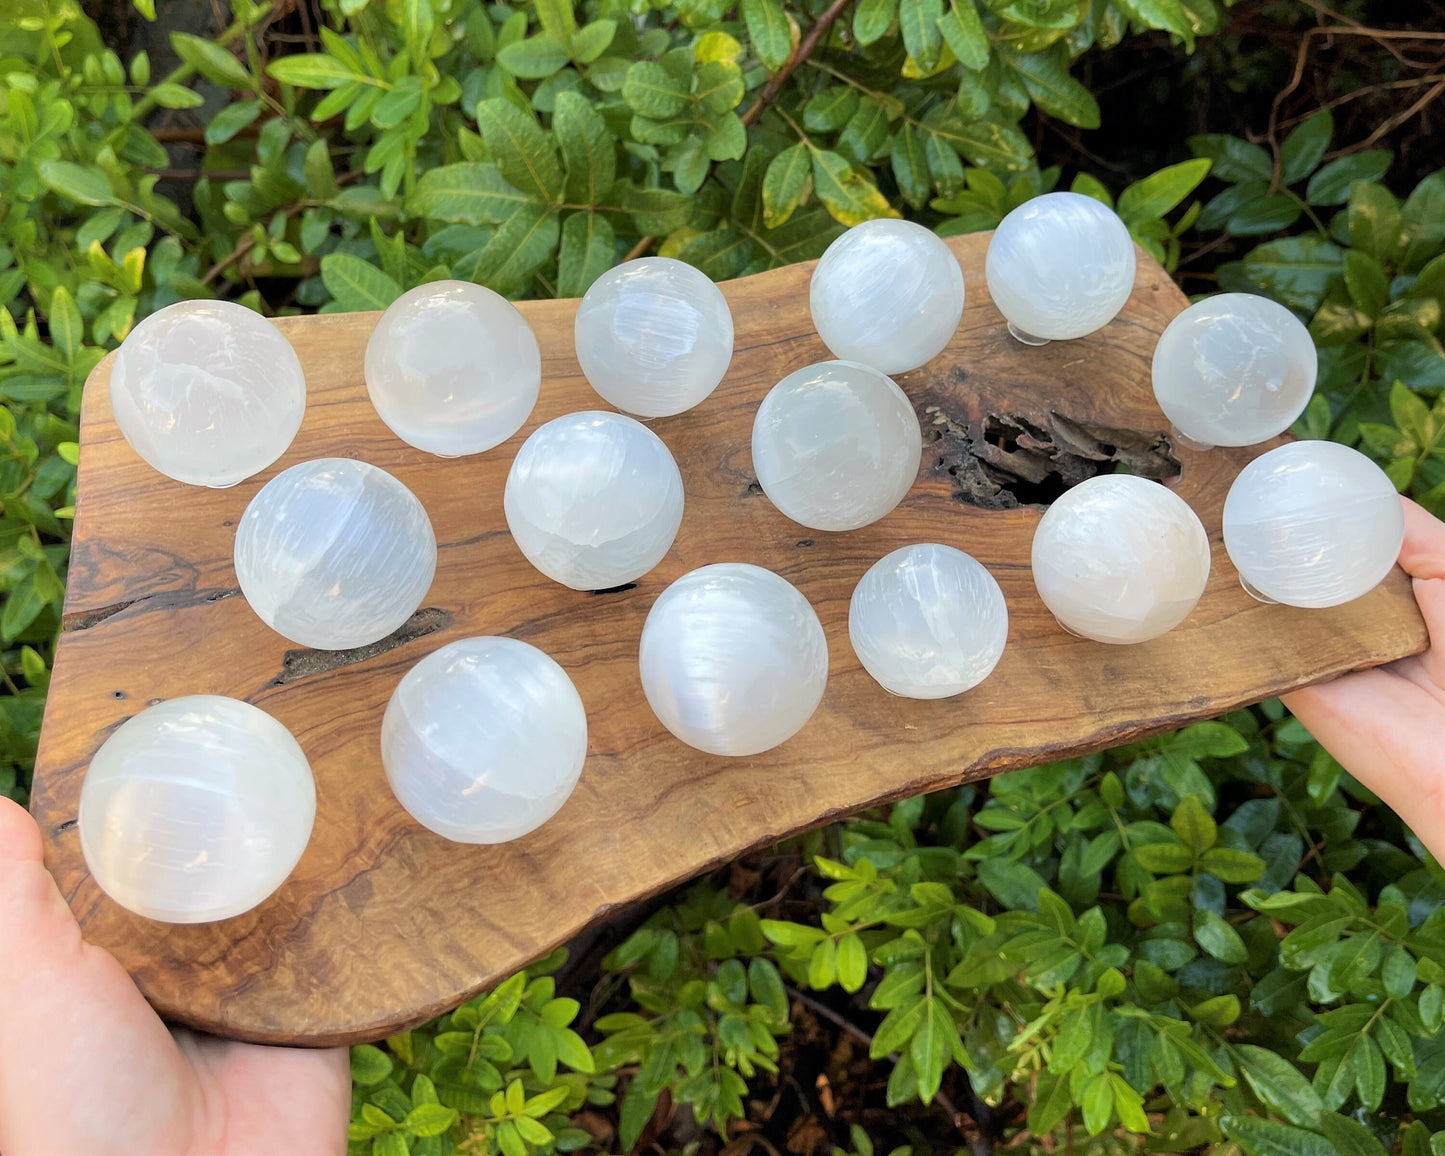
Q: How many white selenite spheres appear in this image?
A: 15